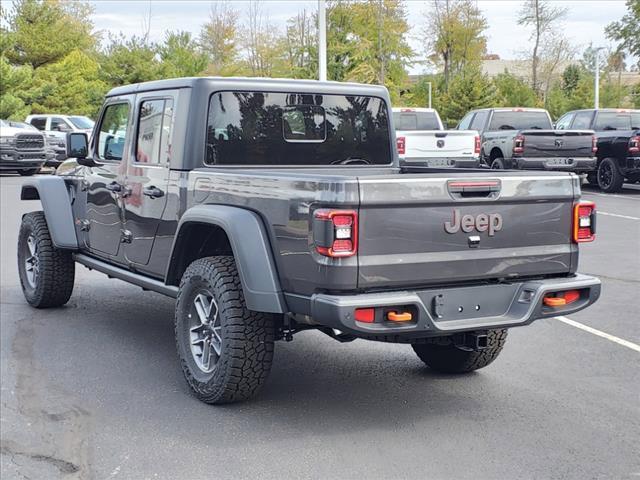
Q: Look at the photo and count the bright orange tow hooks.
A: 2